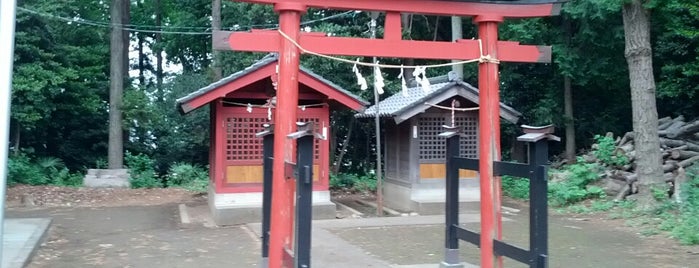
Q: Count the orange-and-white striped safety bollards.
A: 0